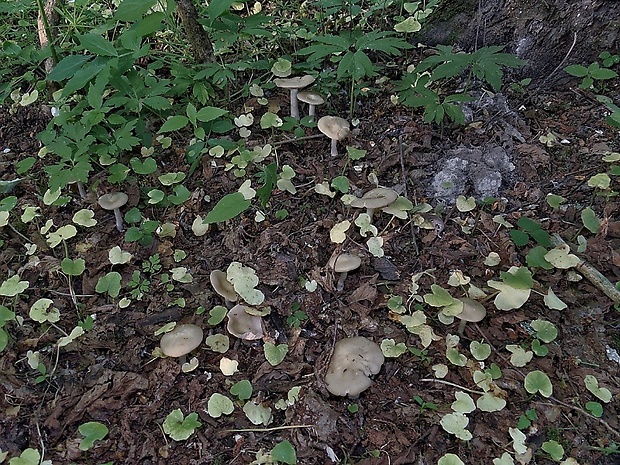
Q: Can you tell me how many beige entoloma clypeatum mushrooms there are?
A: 11